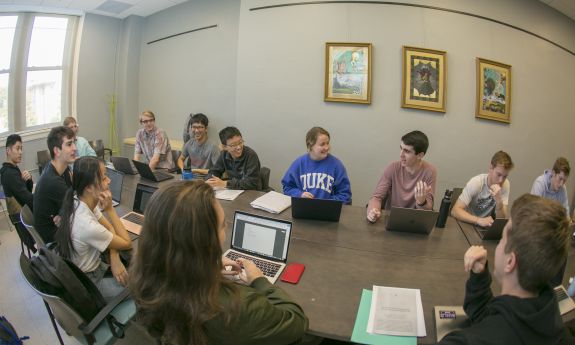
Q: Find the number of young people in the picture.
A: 13